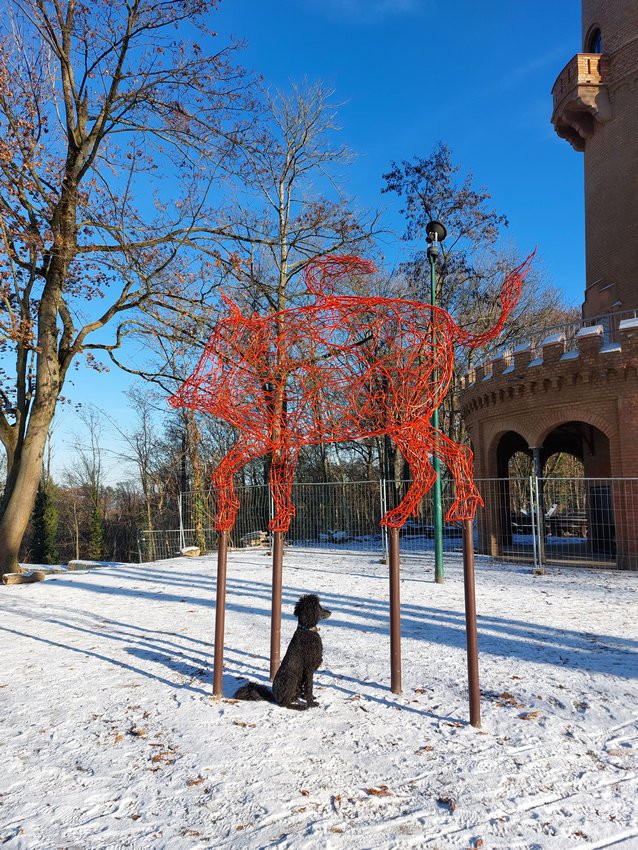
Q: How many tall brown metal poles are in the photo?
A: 4